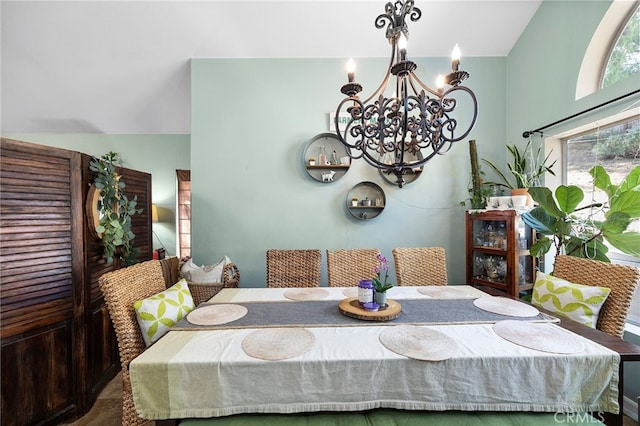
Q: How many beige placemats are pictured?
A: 8